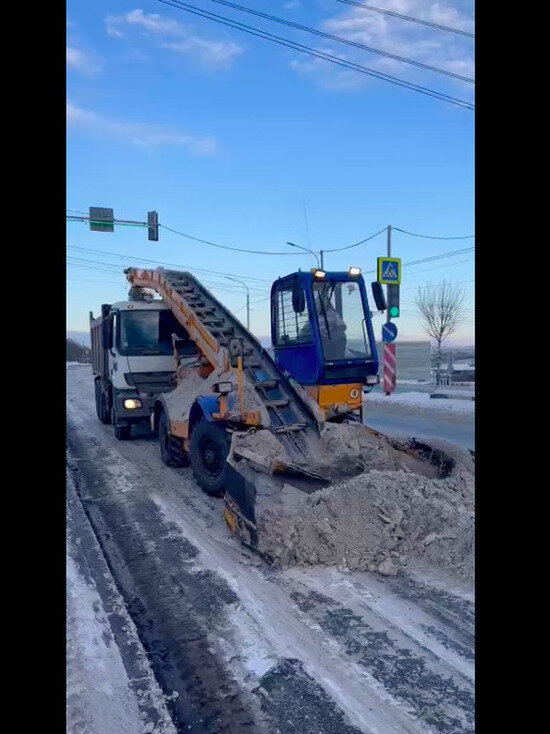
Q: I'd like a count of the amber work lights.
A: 2